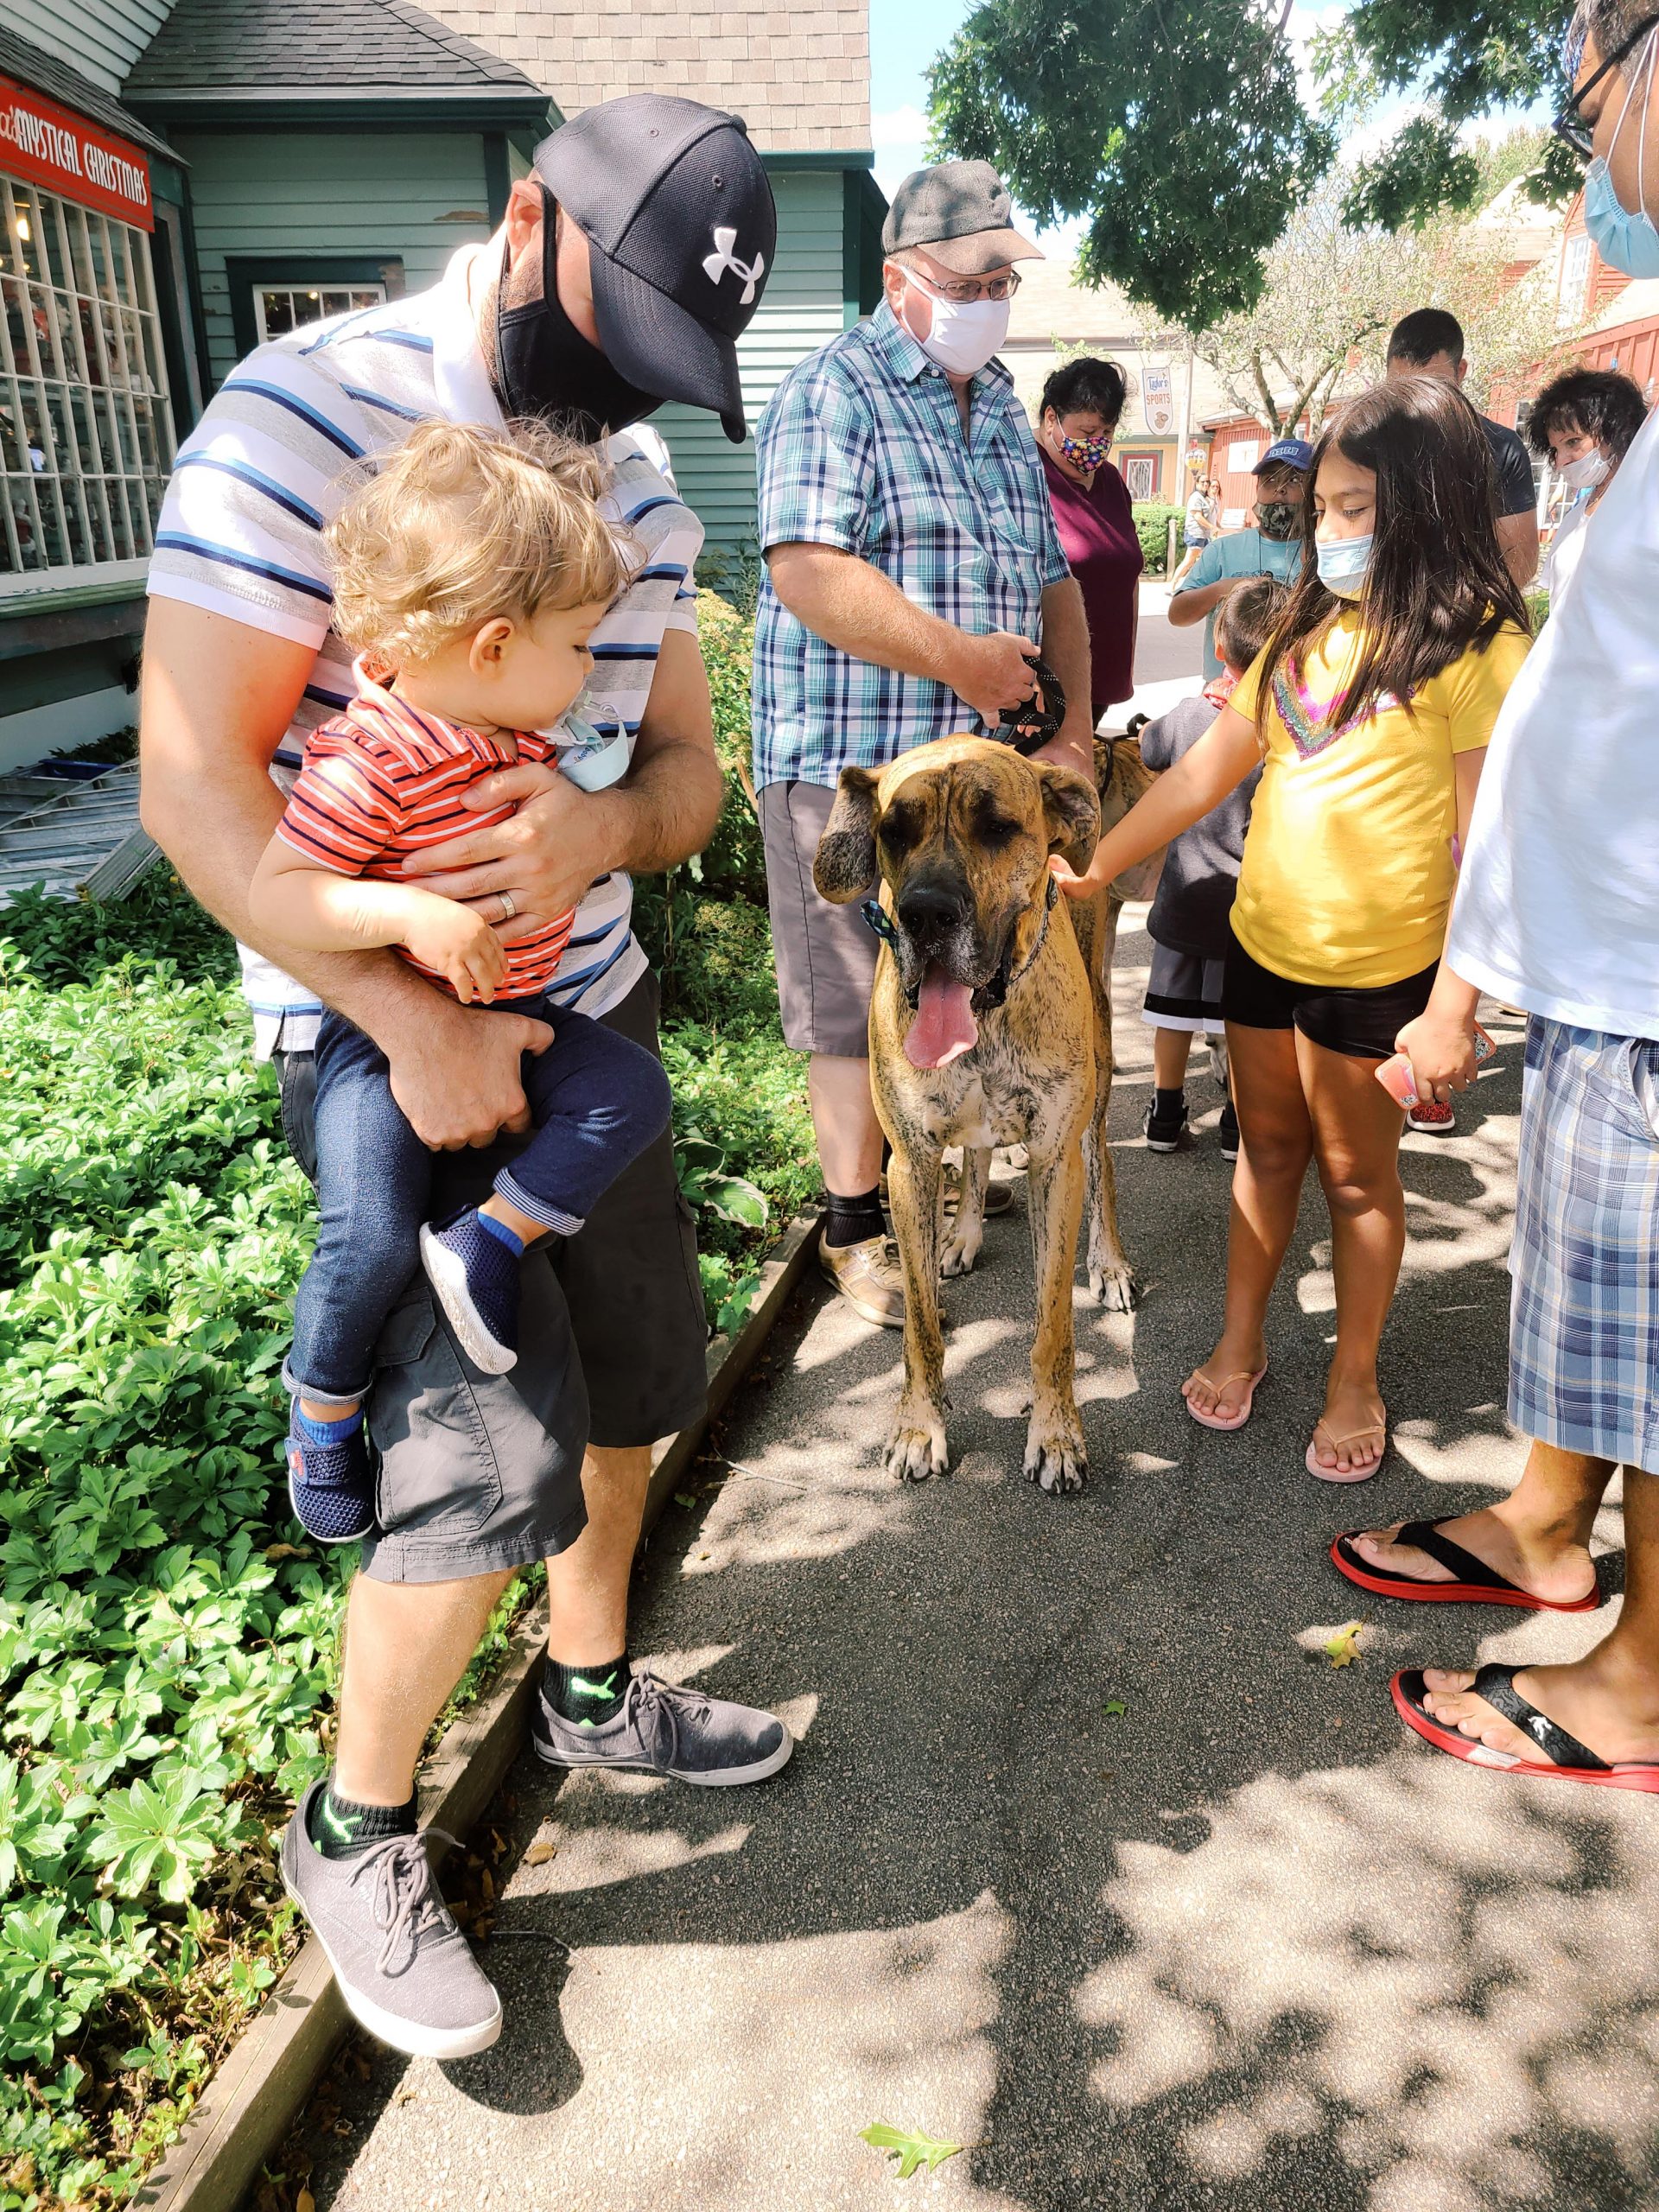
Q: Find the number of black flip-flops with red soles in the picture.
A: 2